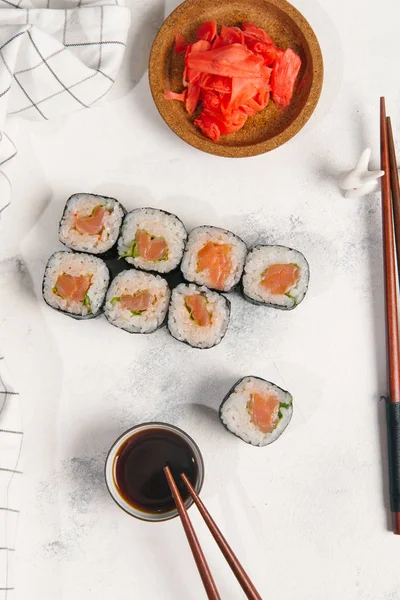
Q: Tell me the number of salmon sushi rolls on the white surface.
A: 8